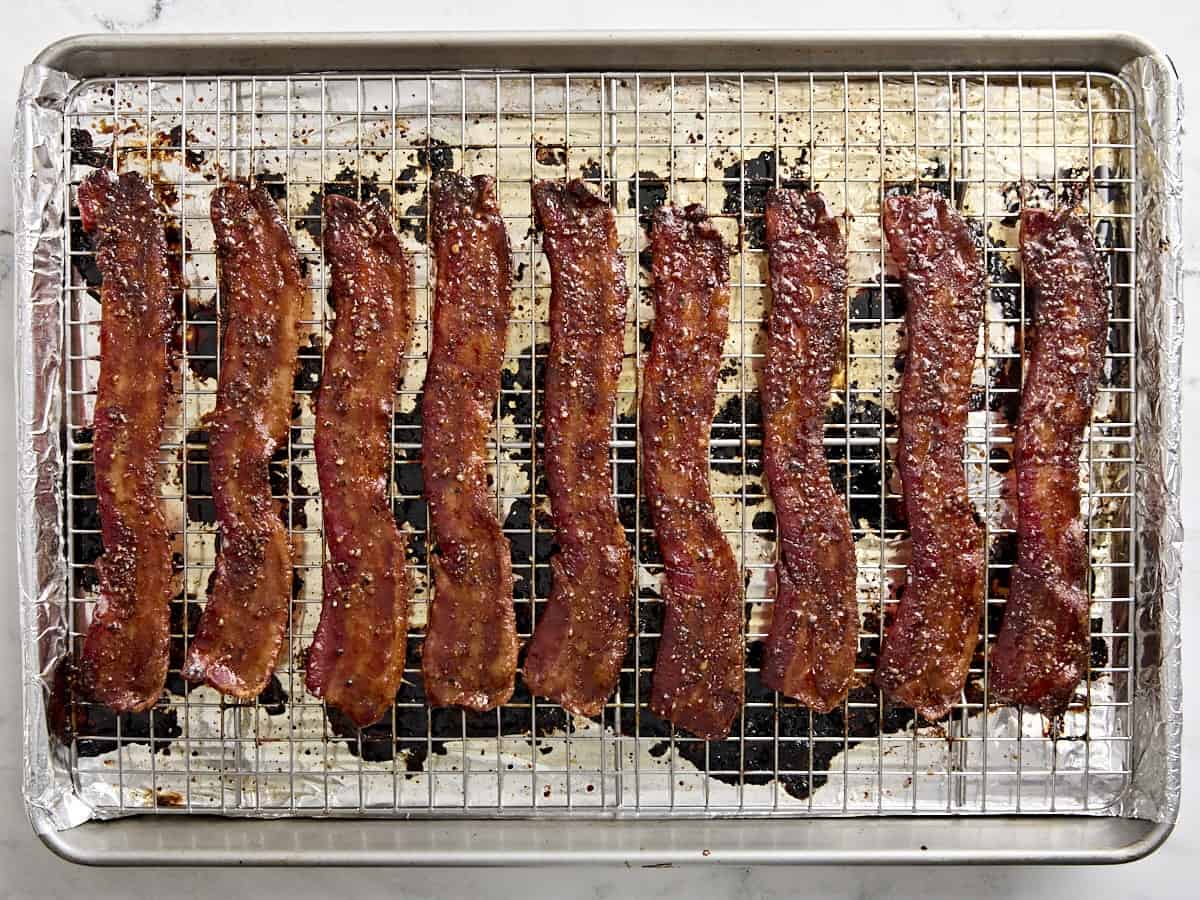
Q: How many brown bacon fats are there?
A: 9